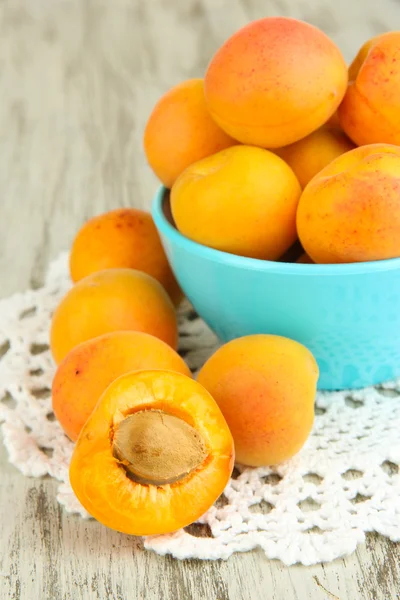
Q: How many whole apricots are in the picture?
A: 10